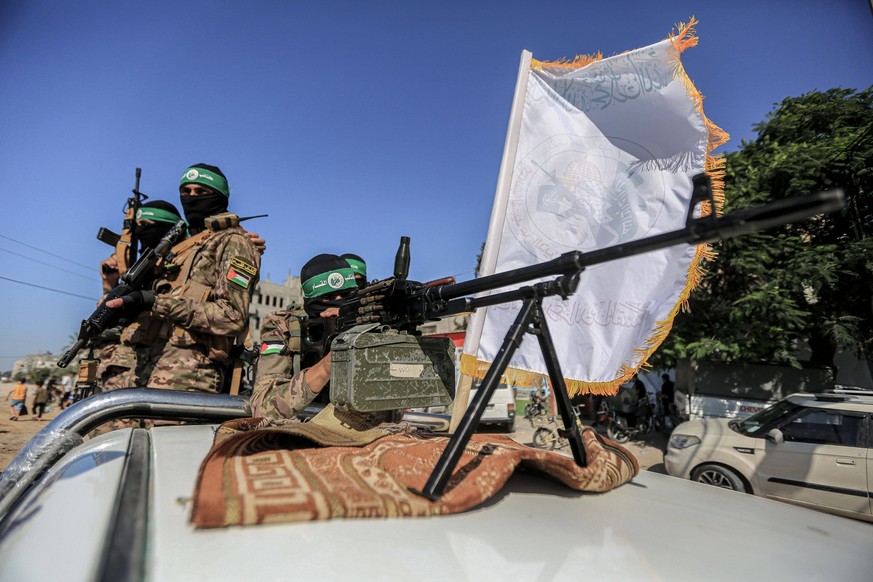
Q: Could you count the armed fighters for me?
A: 4